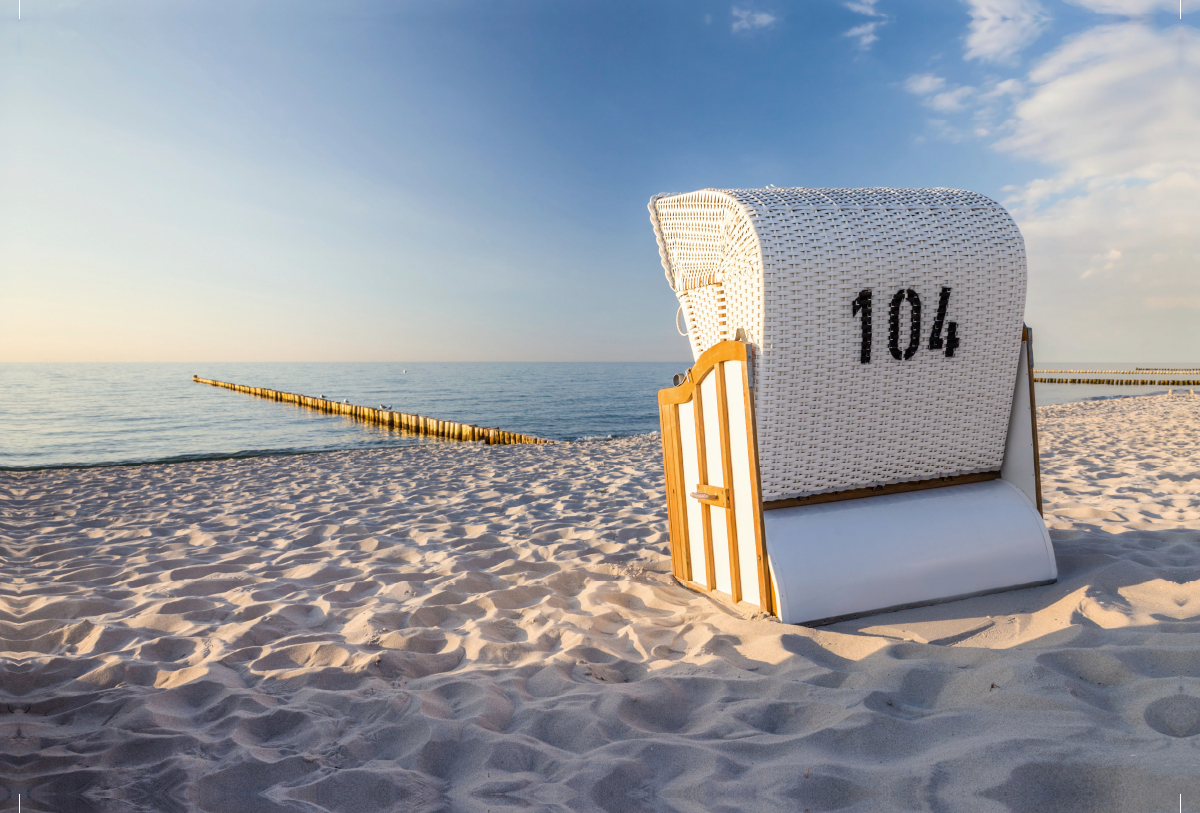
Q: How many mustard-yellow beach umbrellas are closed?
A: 0